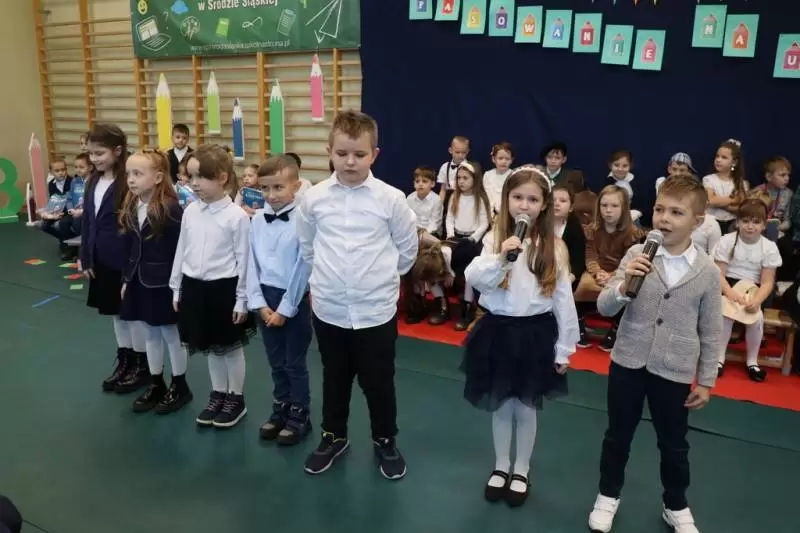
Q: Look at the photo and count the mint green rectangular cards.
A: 12